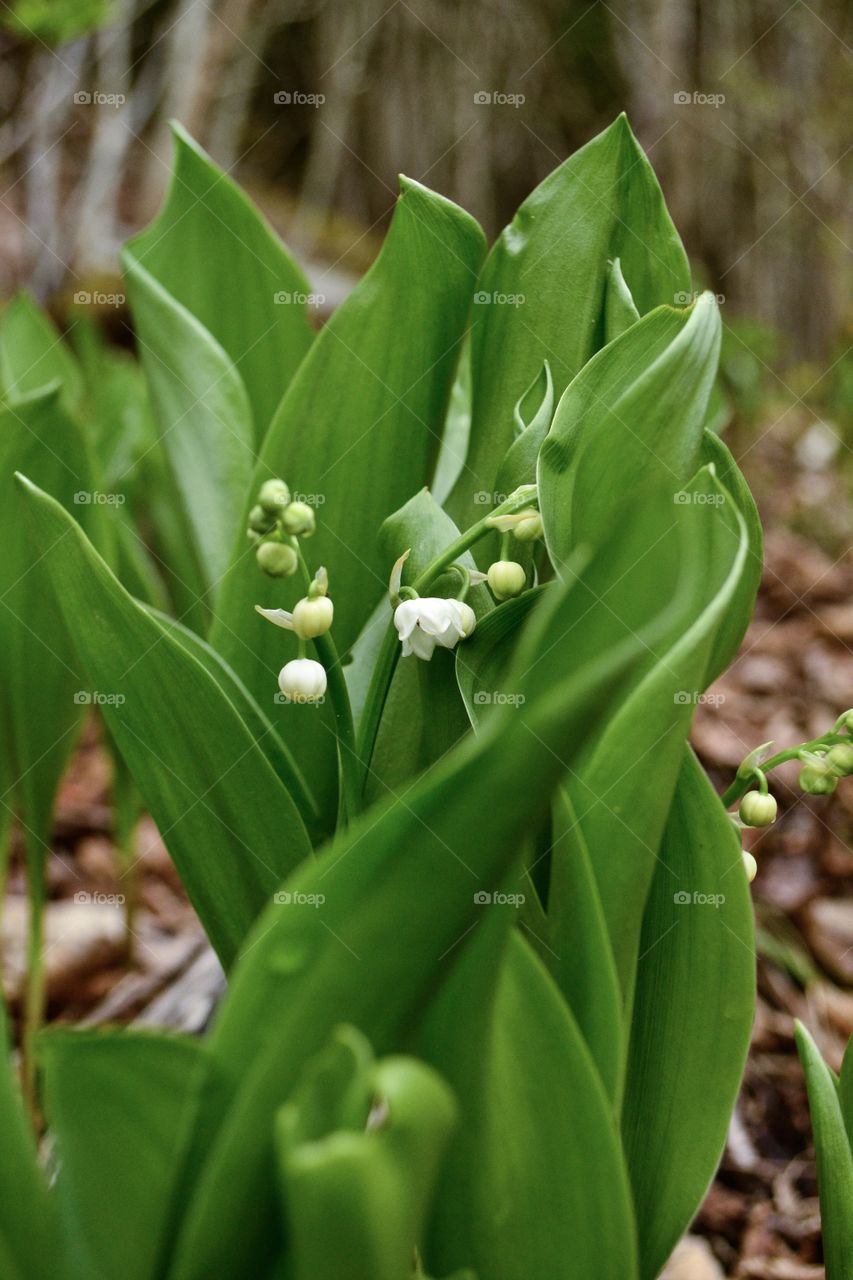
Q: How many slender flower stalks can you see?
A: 3